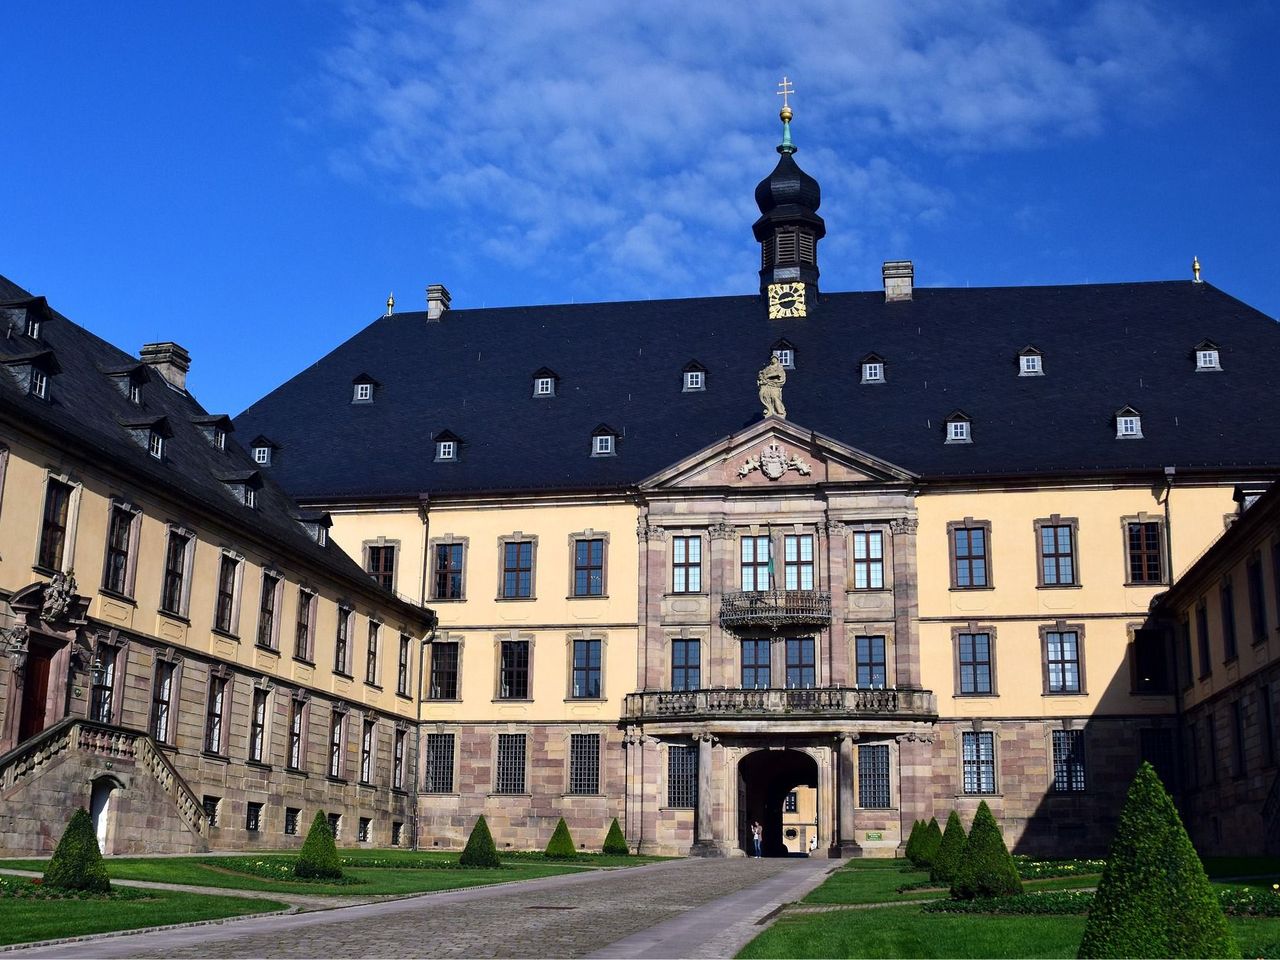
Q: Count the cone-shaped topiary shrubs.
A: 11